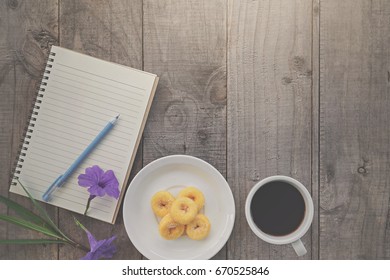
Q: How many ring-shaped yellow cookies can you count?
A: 5